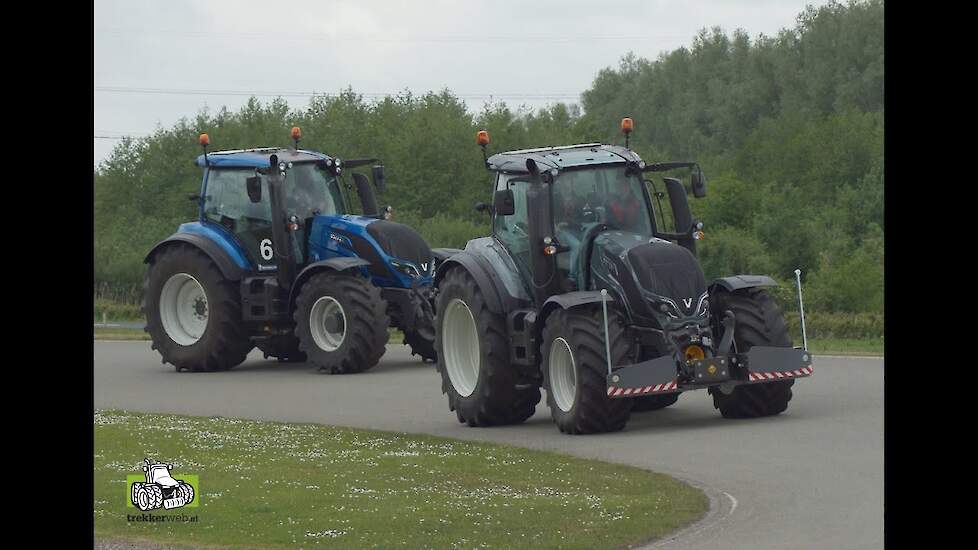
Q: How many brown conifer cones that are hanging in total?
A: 0